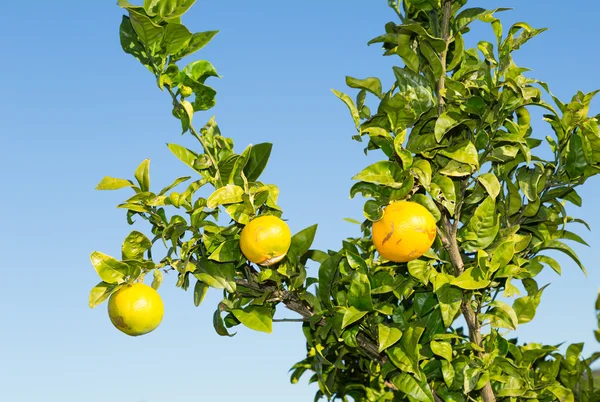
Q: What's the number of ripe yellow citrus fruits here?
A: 3